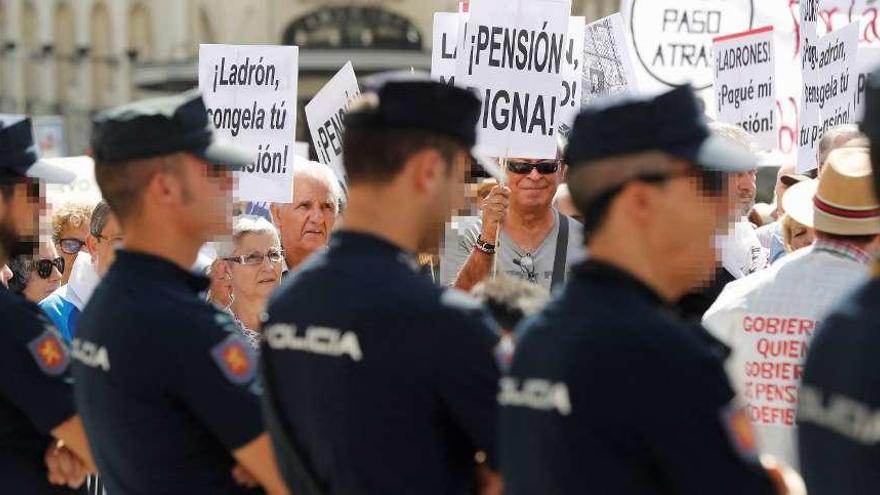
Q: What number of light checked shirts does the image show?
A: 1